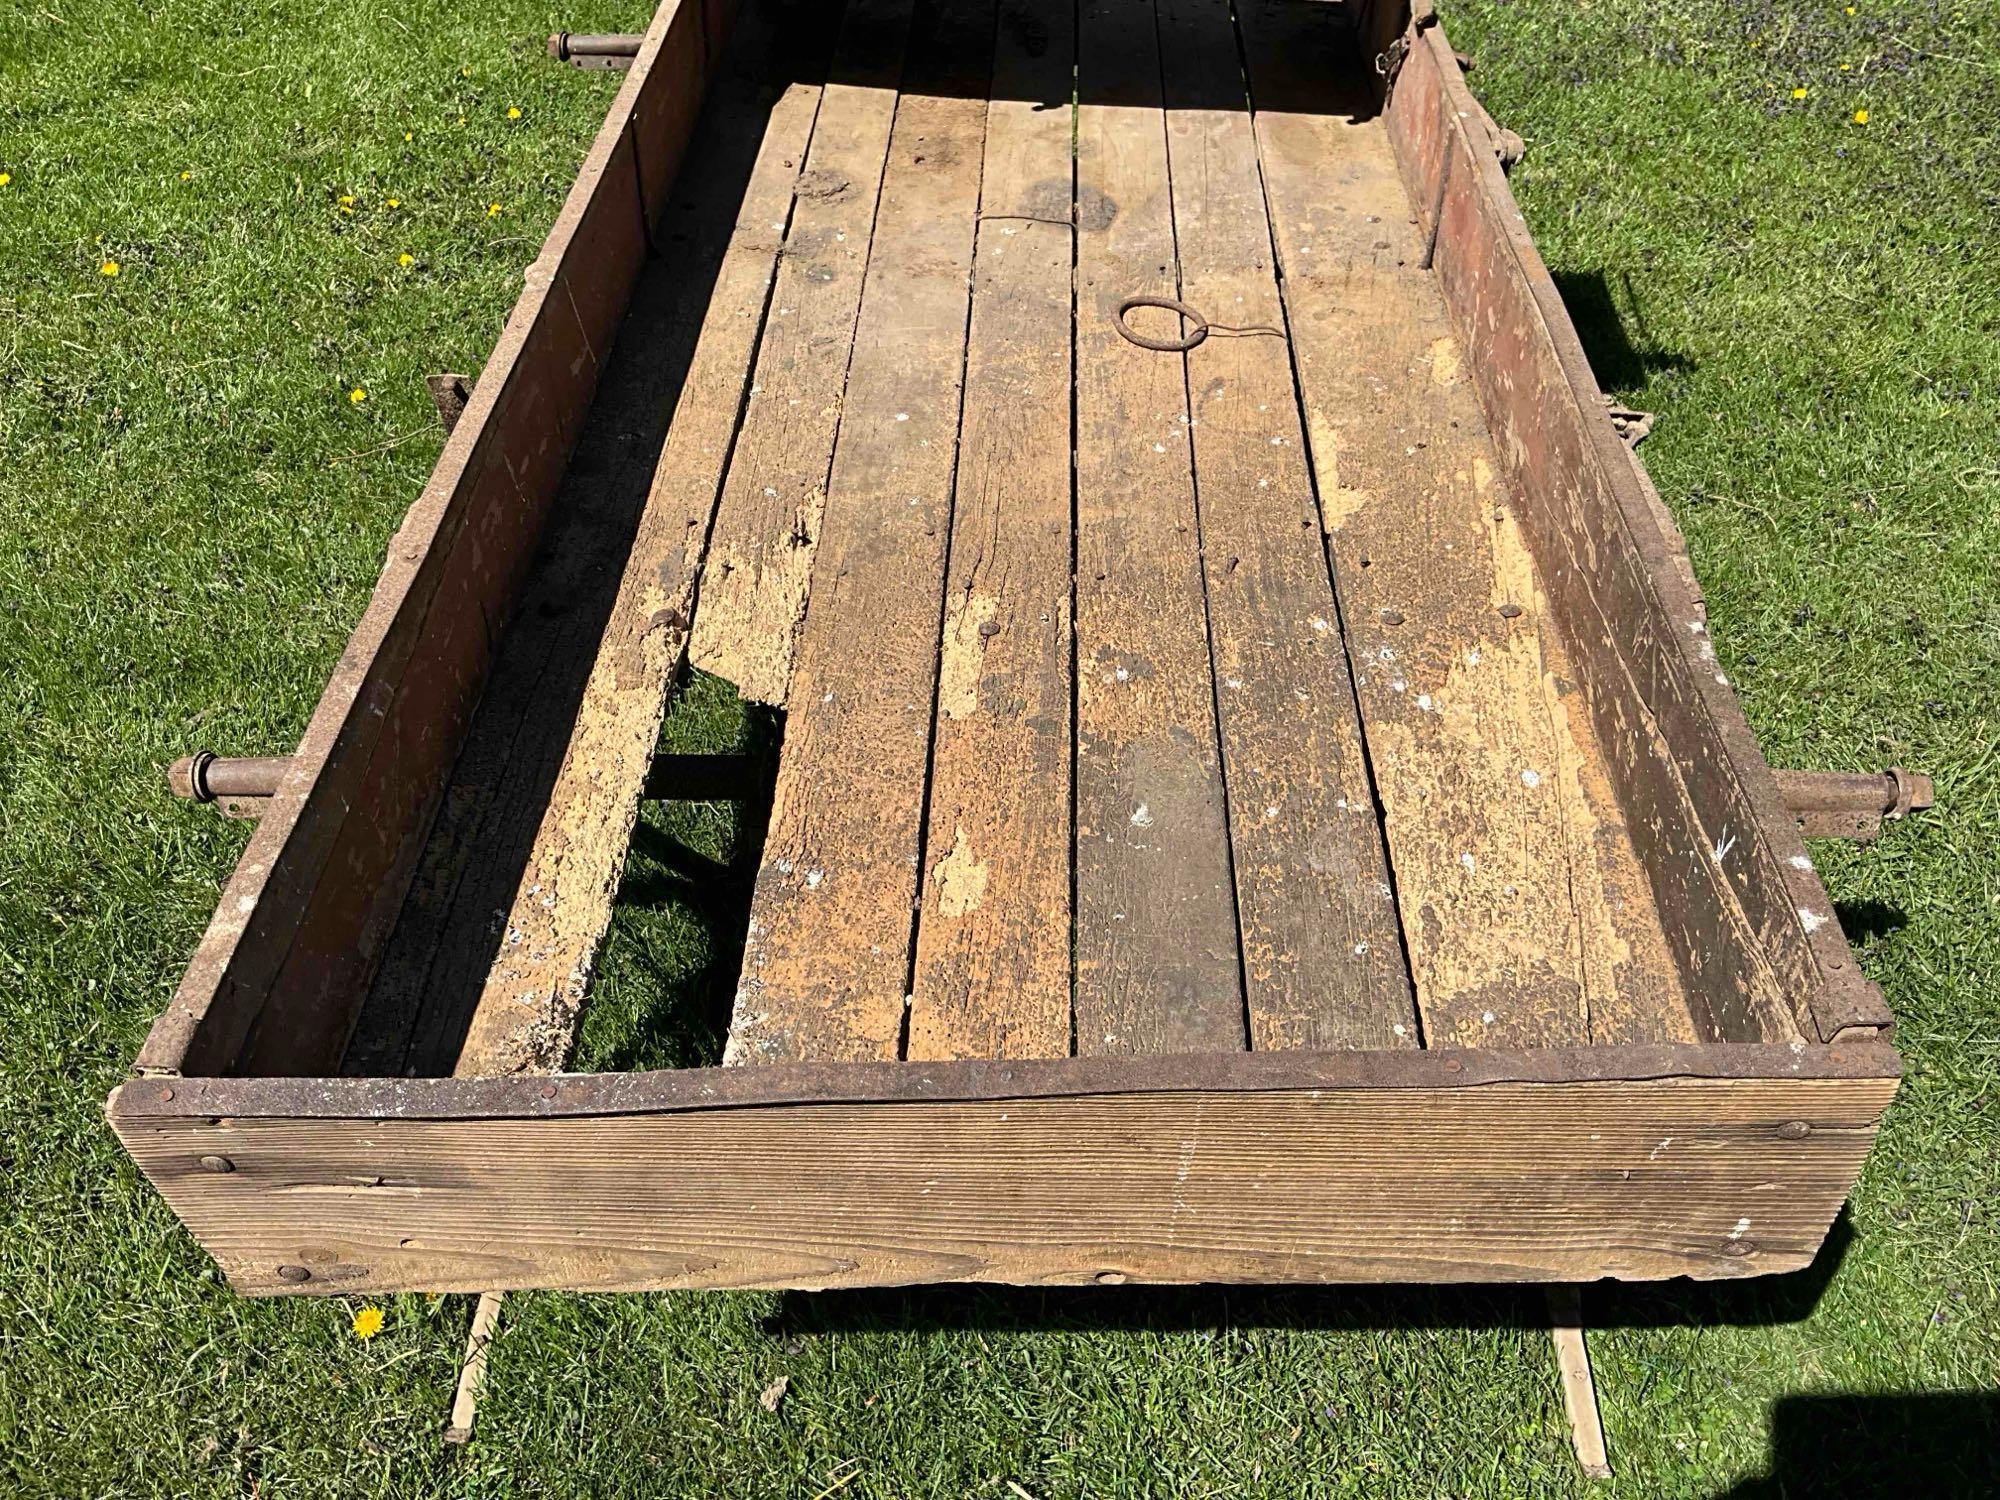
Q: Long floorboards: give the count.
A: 7